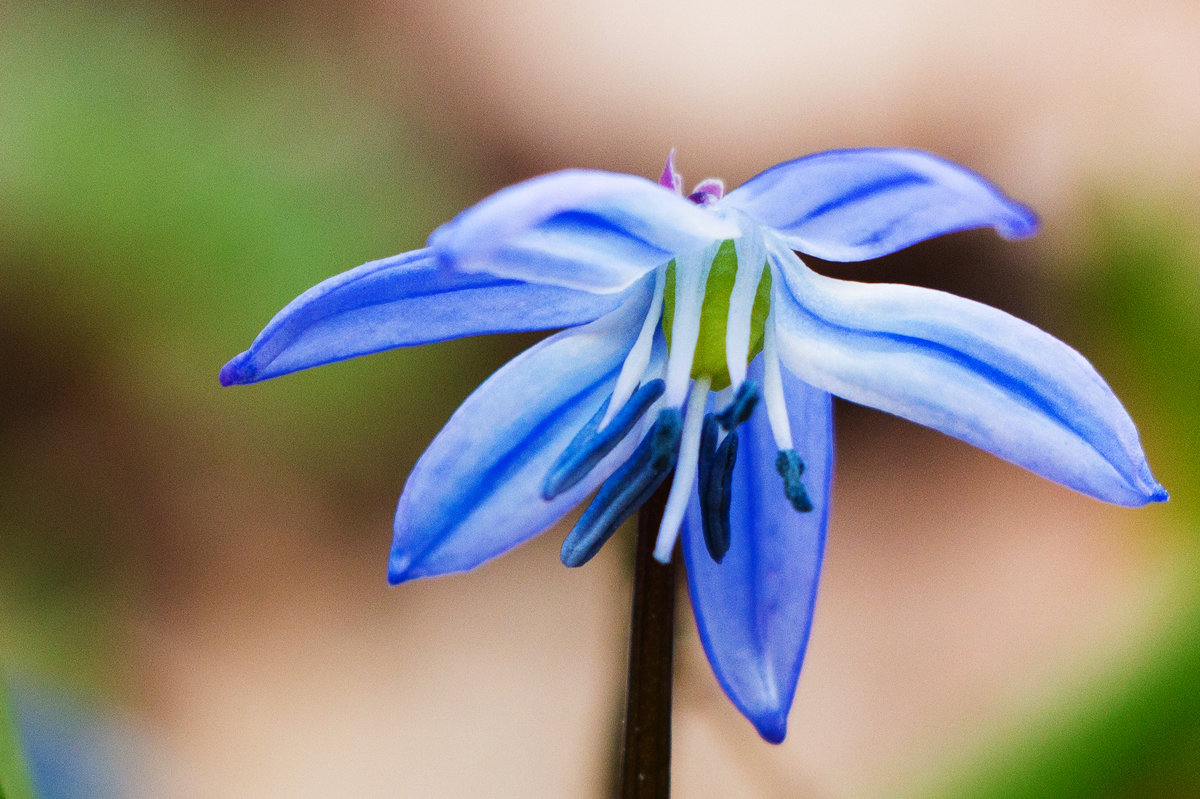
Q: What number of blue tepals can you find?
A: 6